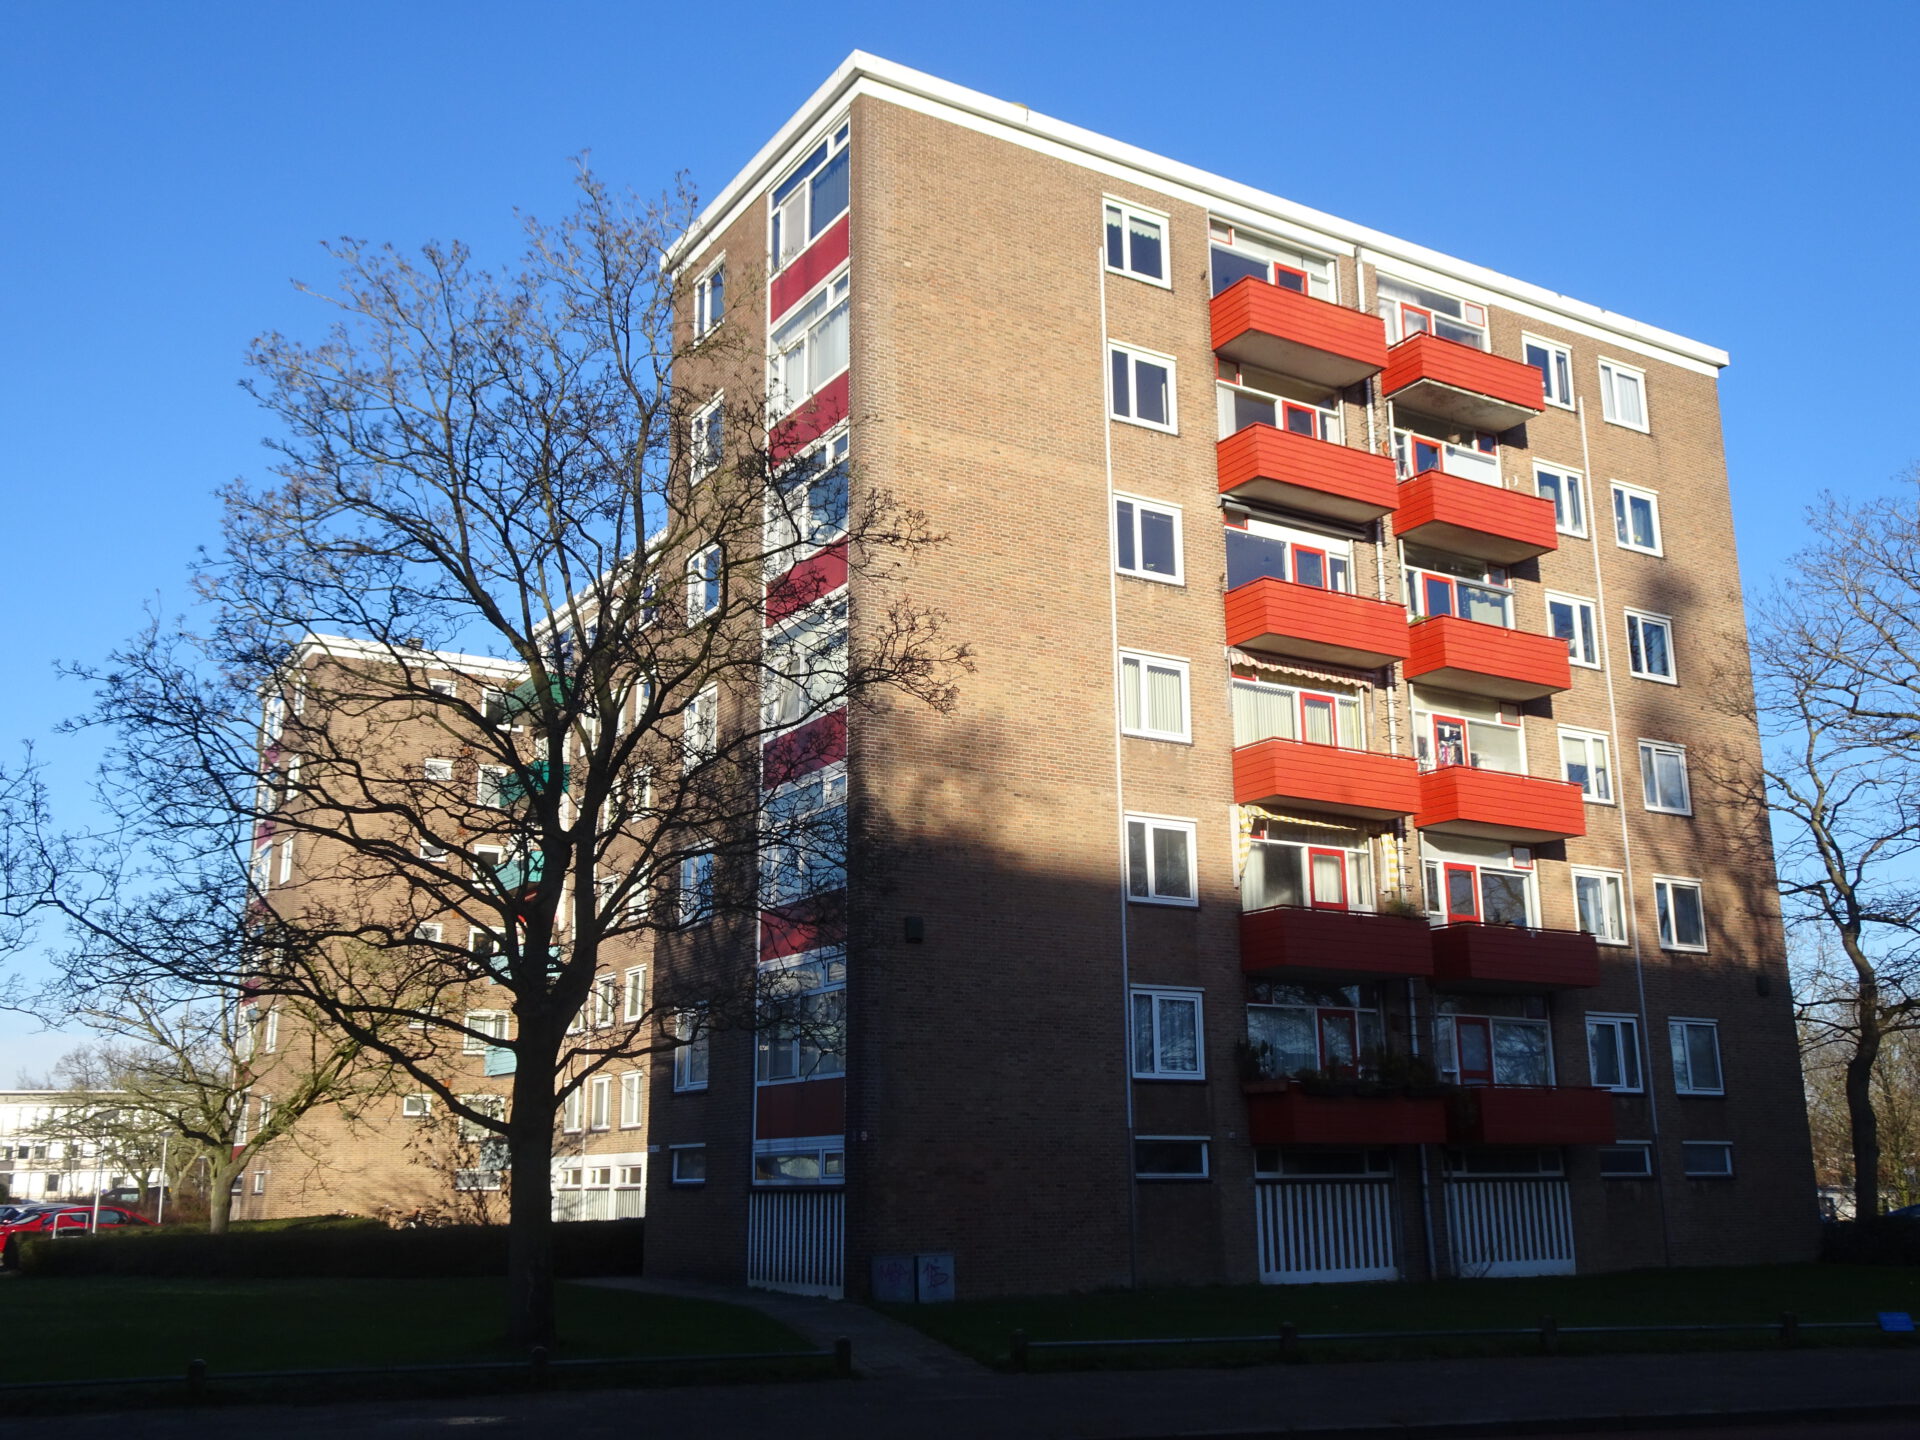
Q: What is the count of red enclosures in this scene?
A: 12